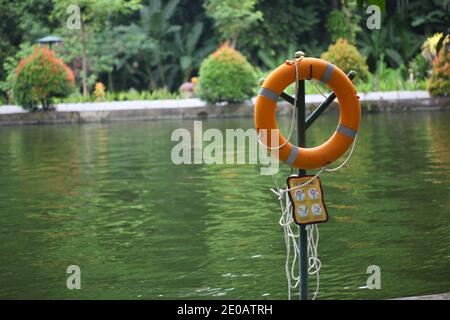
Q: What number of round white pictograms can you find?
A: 4